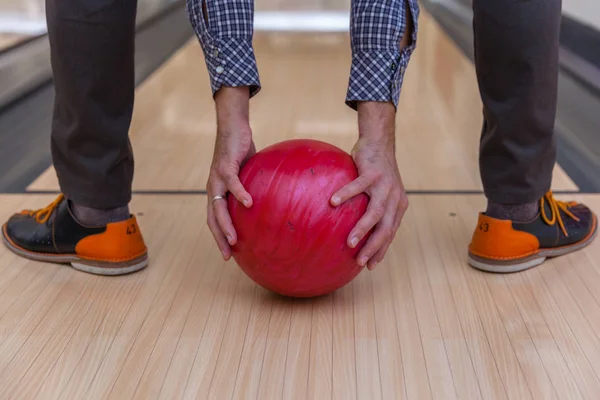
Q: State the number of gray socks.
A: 2